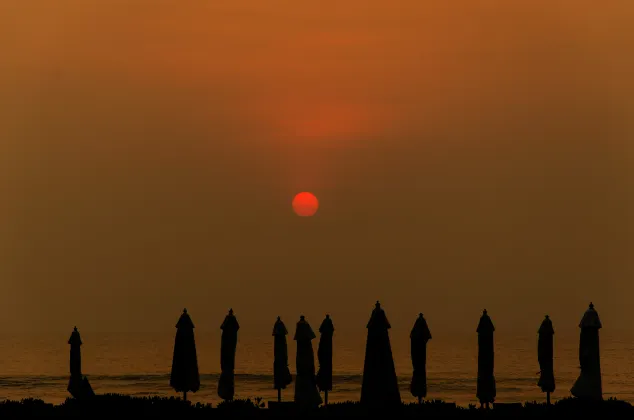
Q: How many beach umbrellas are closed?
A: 11